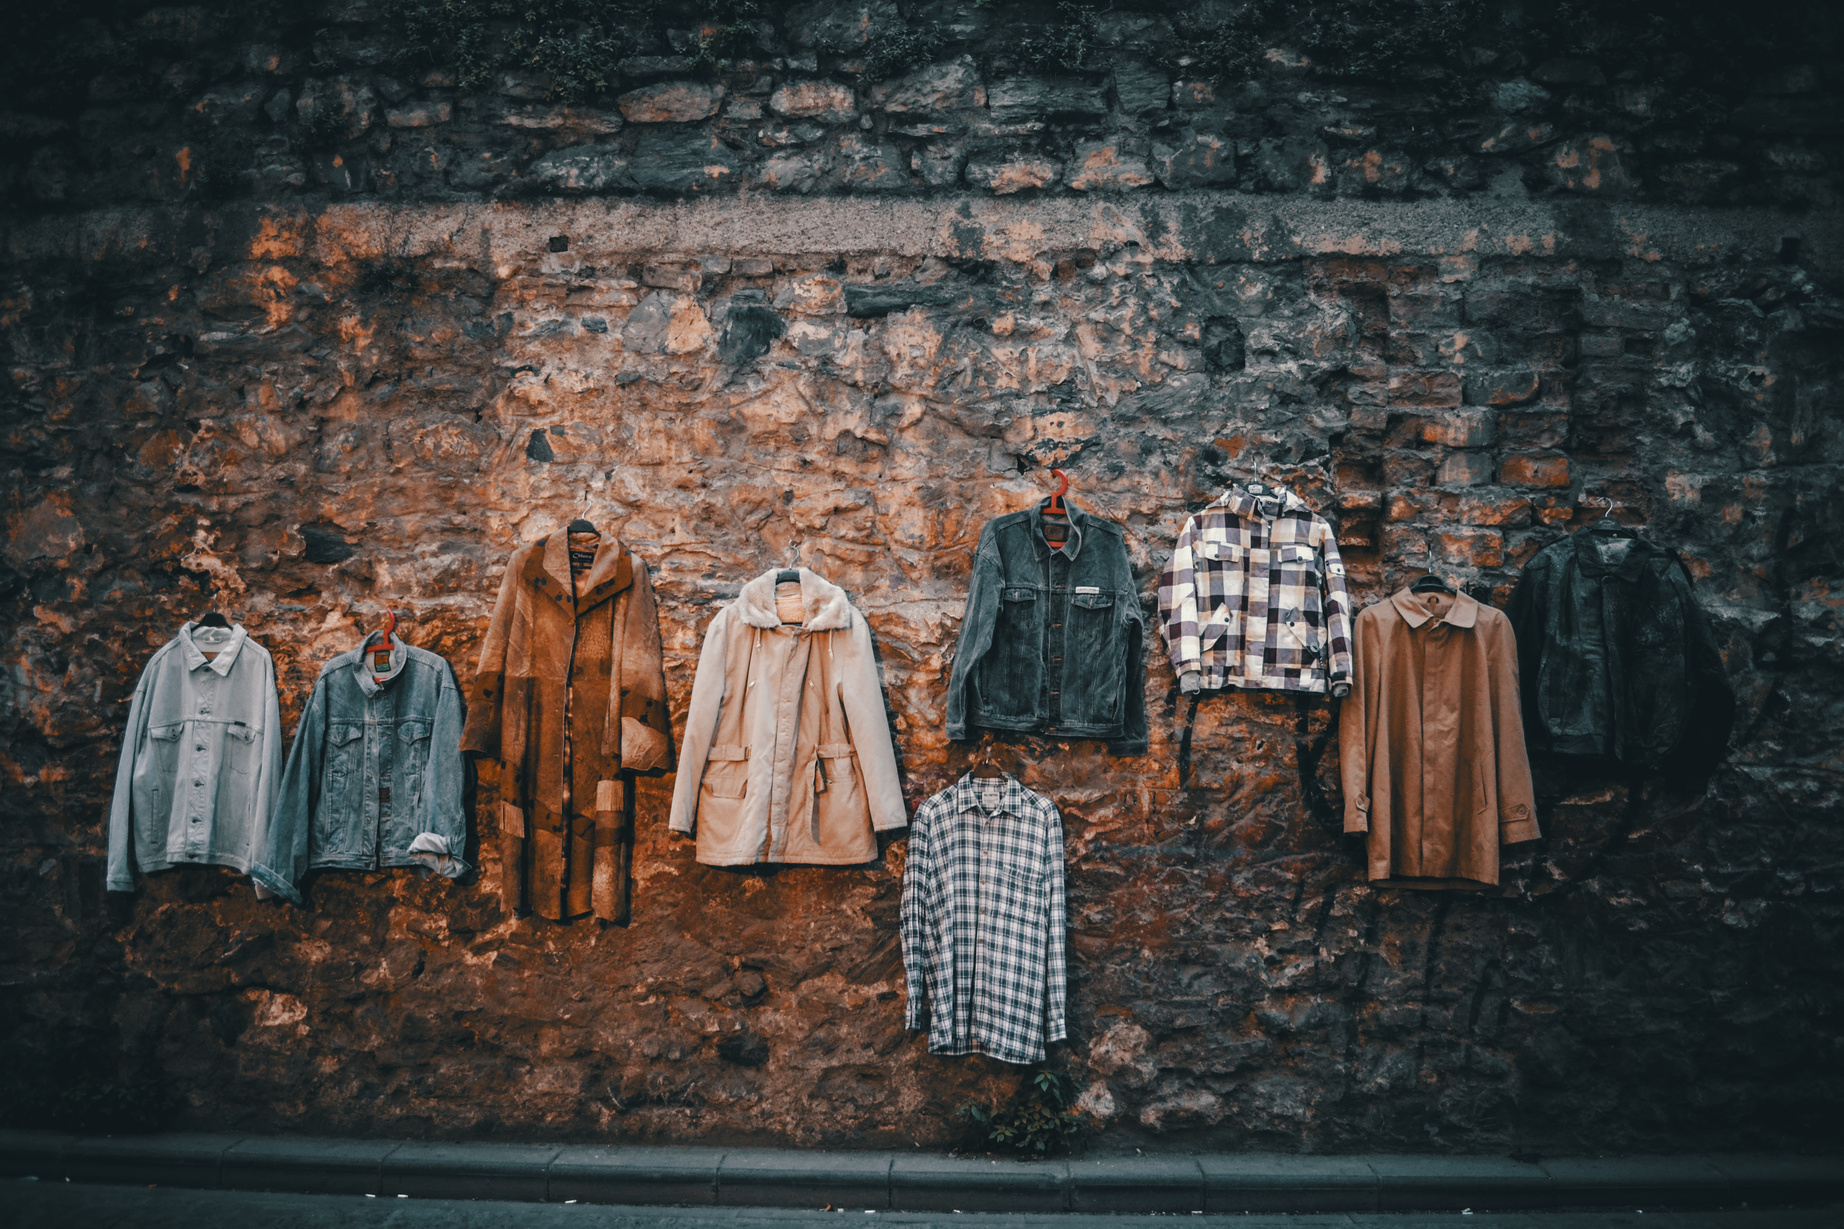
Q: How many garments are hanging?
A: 9